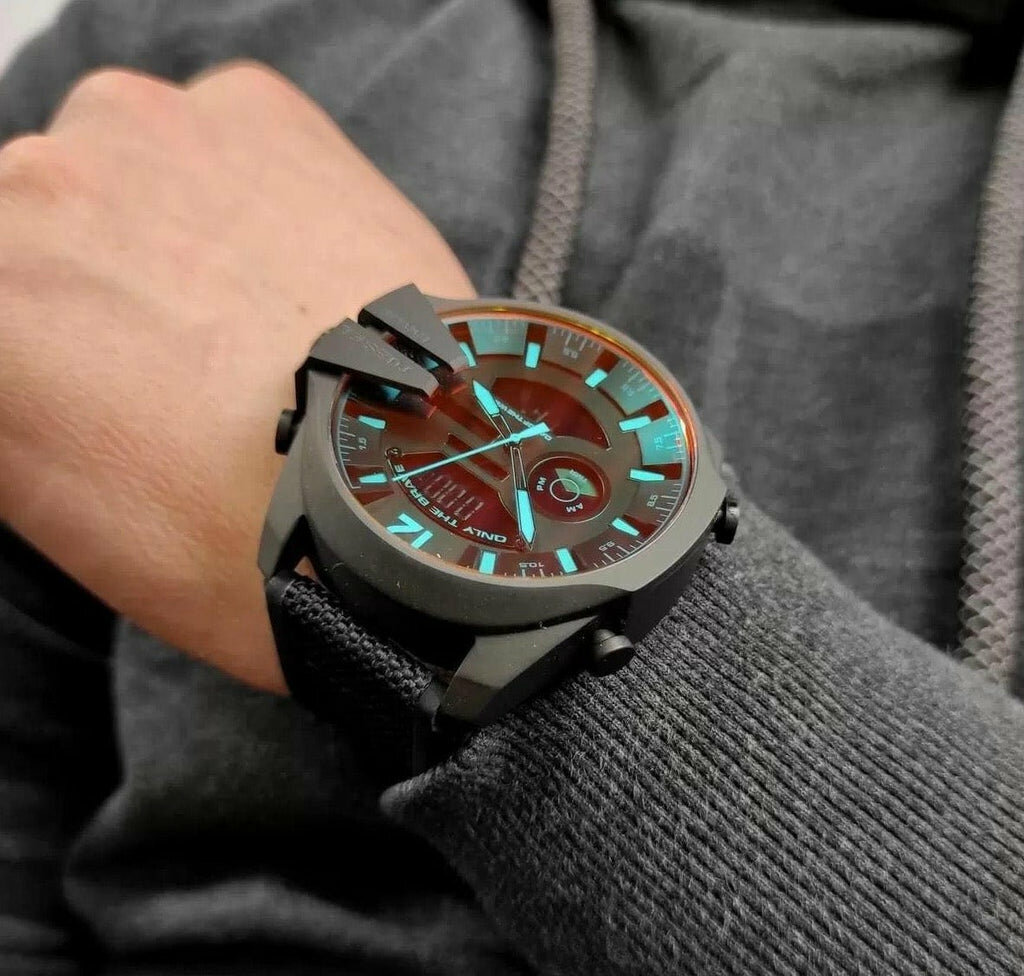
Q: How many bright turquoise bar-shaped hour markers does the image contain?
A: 10